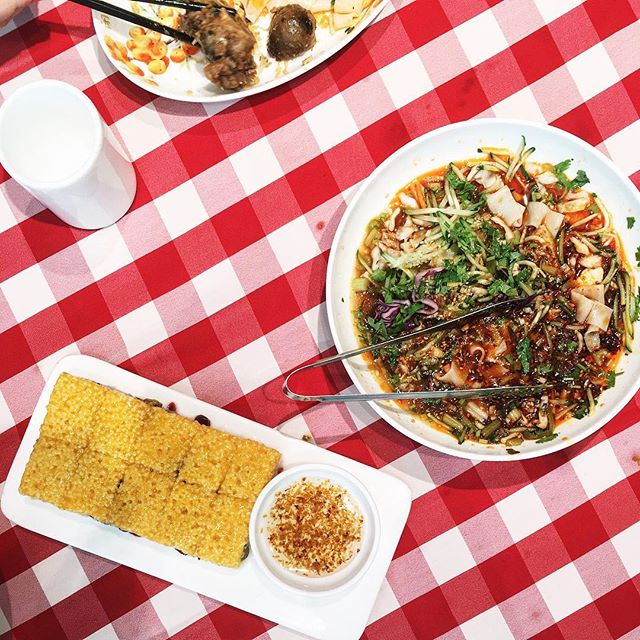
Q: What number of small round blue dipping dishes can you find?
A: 0